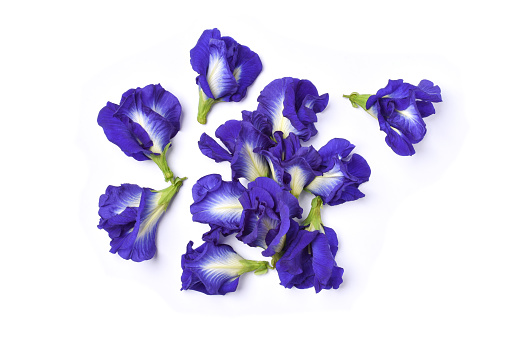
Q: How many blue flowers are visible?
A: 12